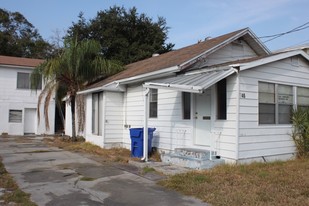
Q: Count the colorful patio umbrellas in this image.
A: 0